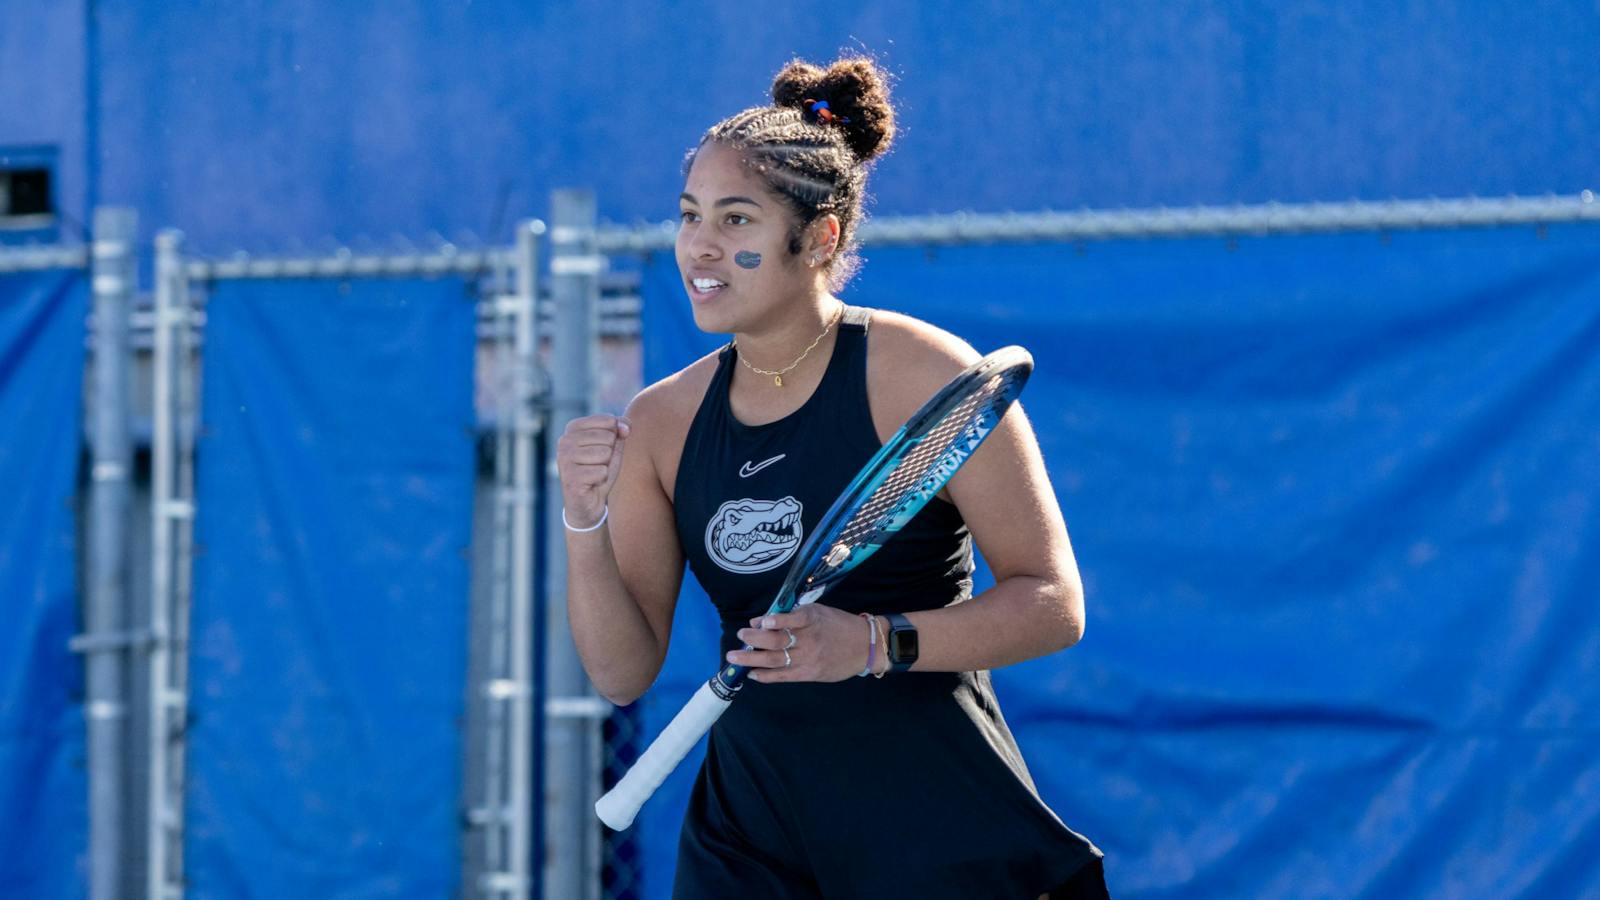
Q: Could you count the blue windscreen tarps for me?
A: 3